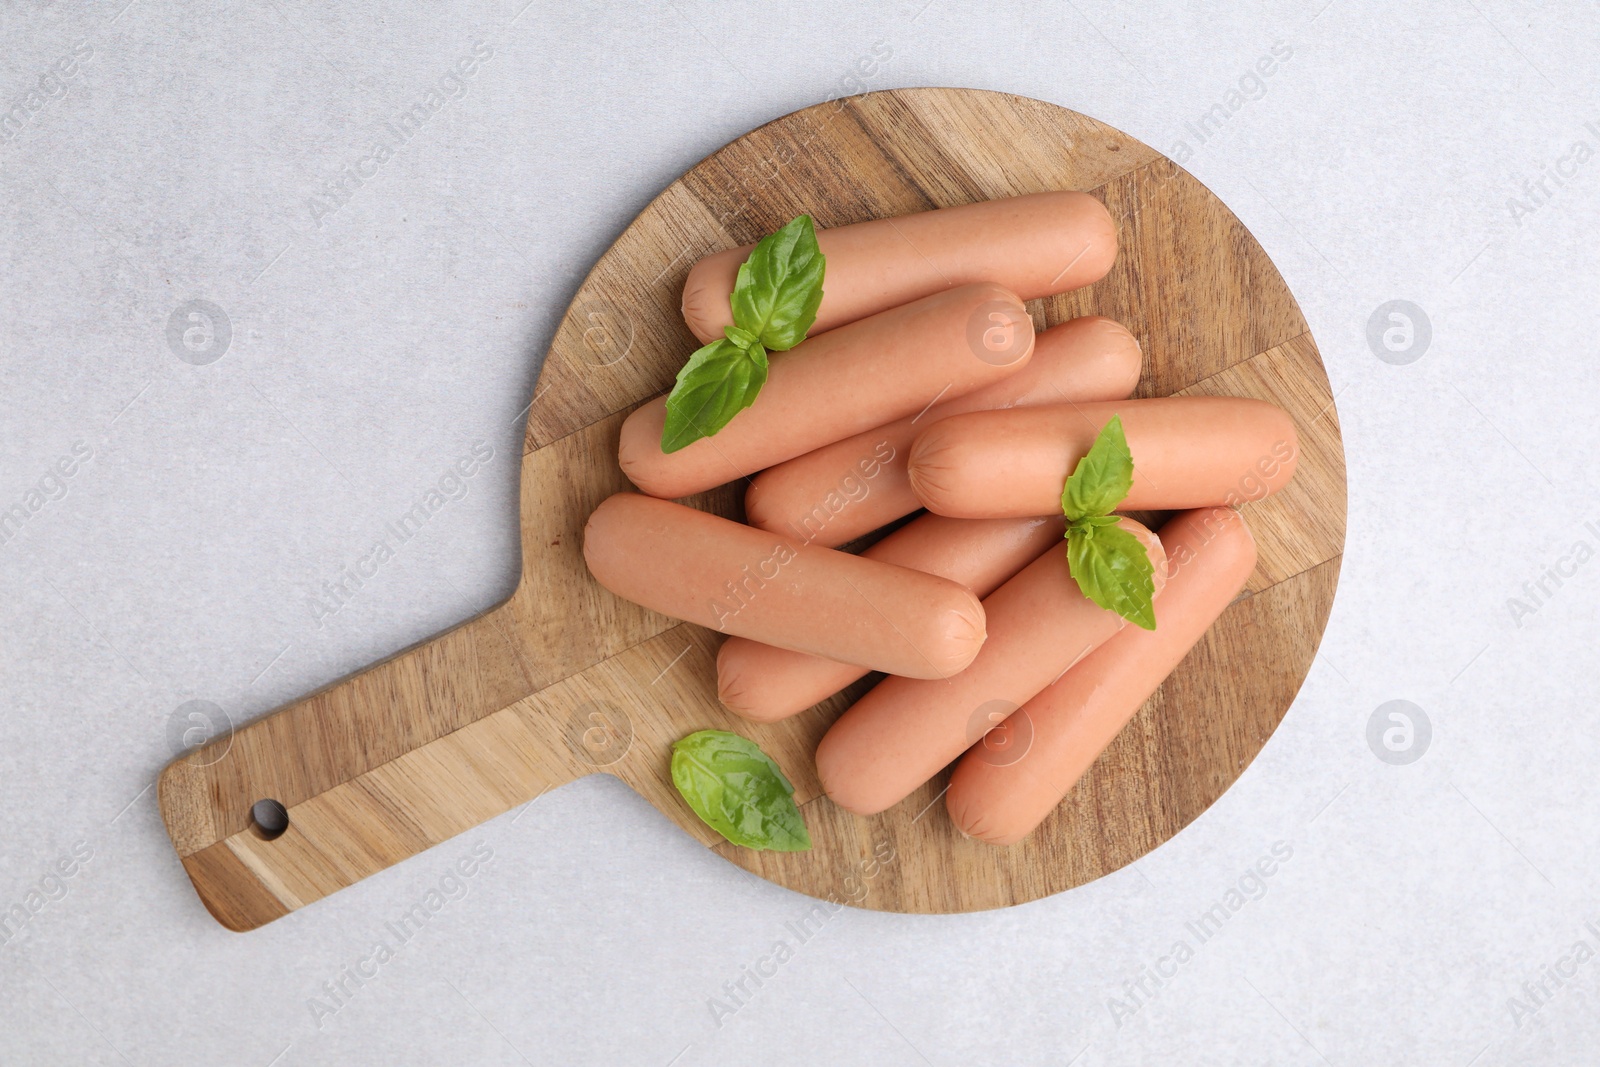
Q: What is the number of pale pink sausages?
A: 8